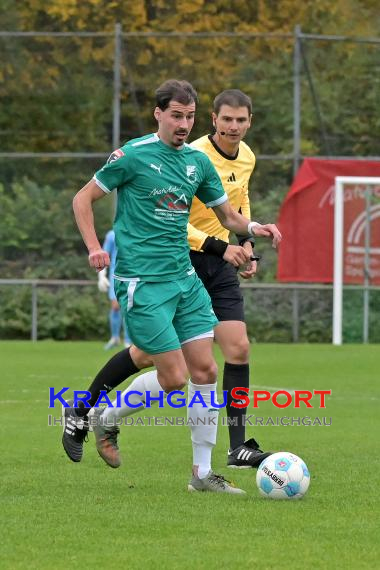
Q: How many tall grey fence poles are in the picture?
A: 2